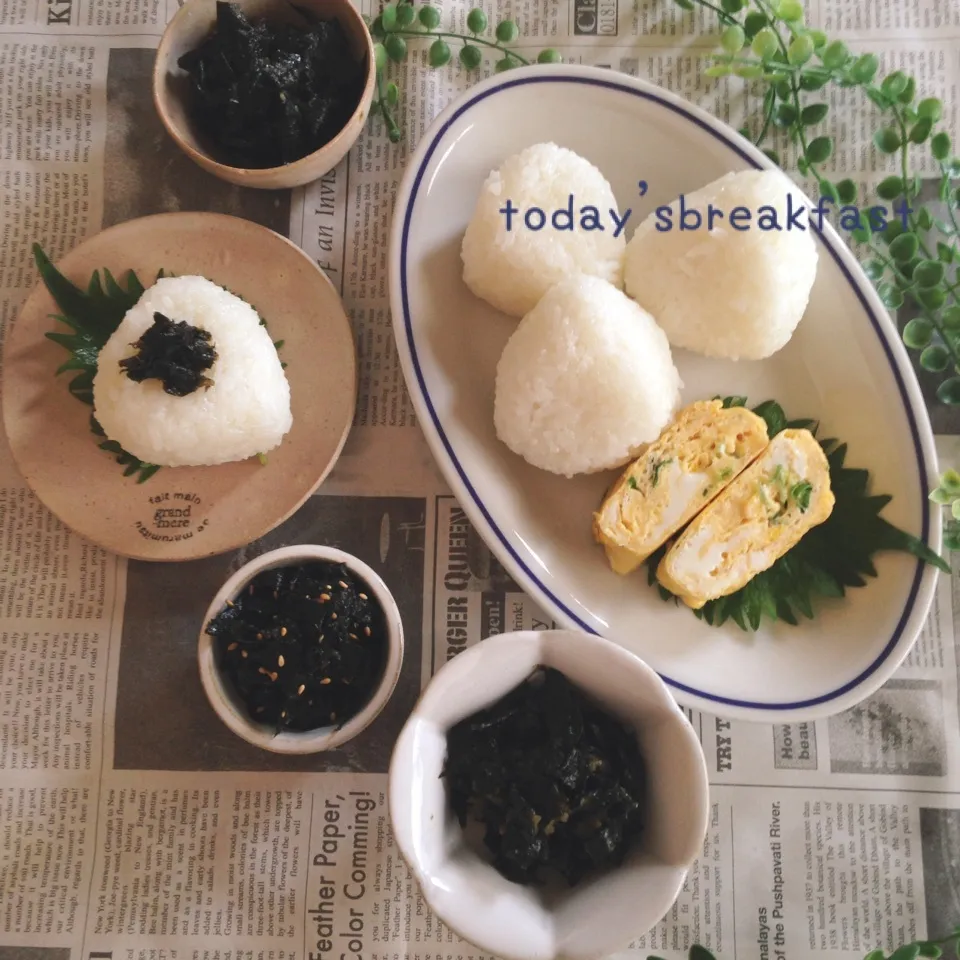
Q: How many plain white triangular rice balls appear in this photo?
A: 3